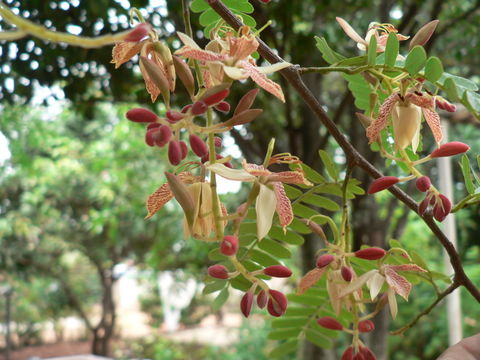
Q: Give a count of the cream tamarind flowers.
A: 8